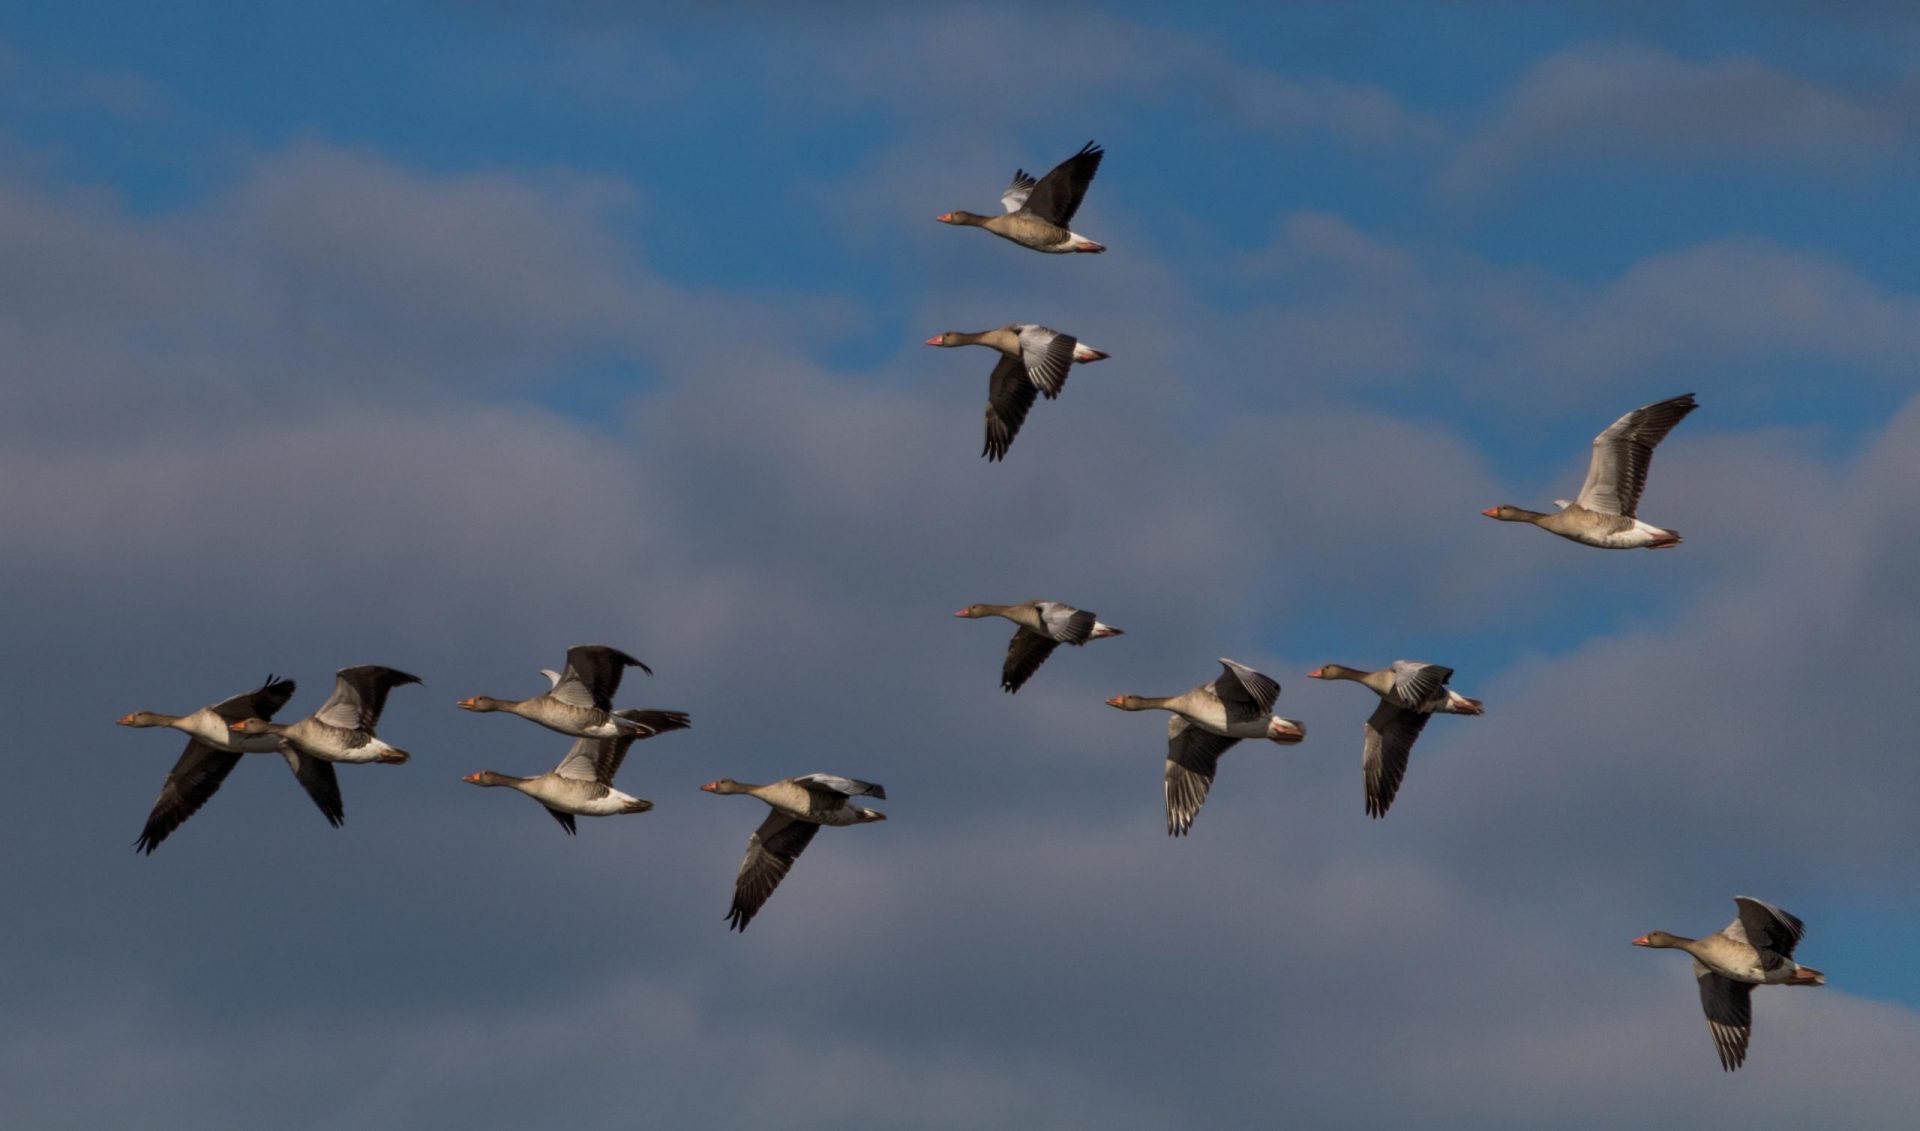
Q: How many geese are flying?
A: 12